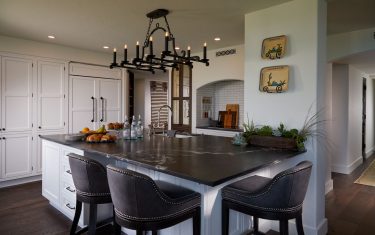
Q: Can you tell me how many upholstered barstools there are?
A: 3